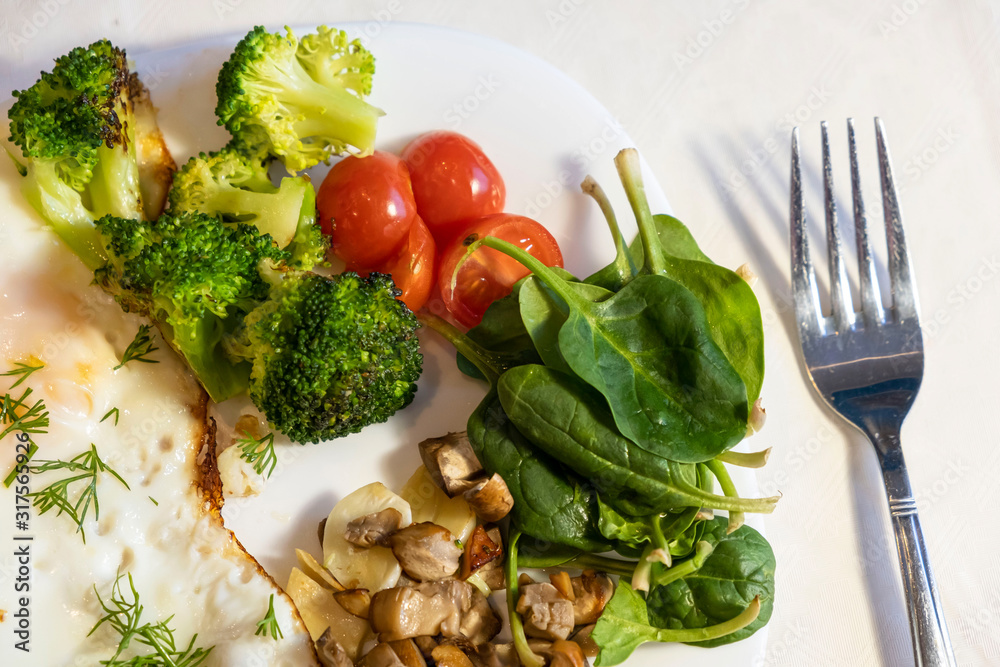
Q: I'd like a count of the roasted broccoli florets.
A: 5